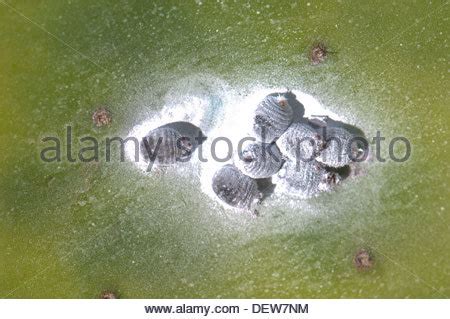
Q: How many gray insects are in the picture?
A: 7